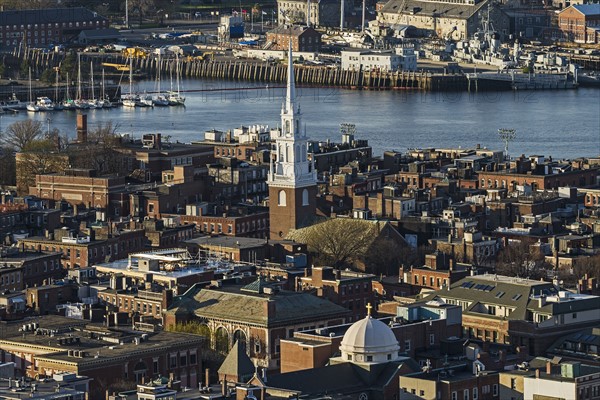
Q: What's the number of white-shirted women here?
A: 0